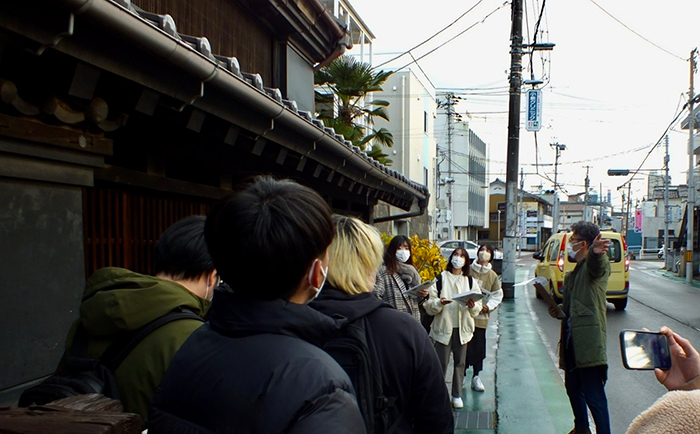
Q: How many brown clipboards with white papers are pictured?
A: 1